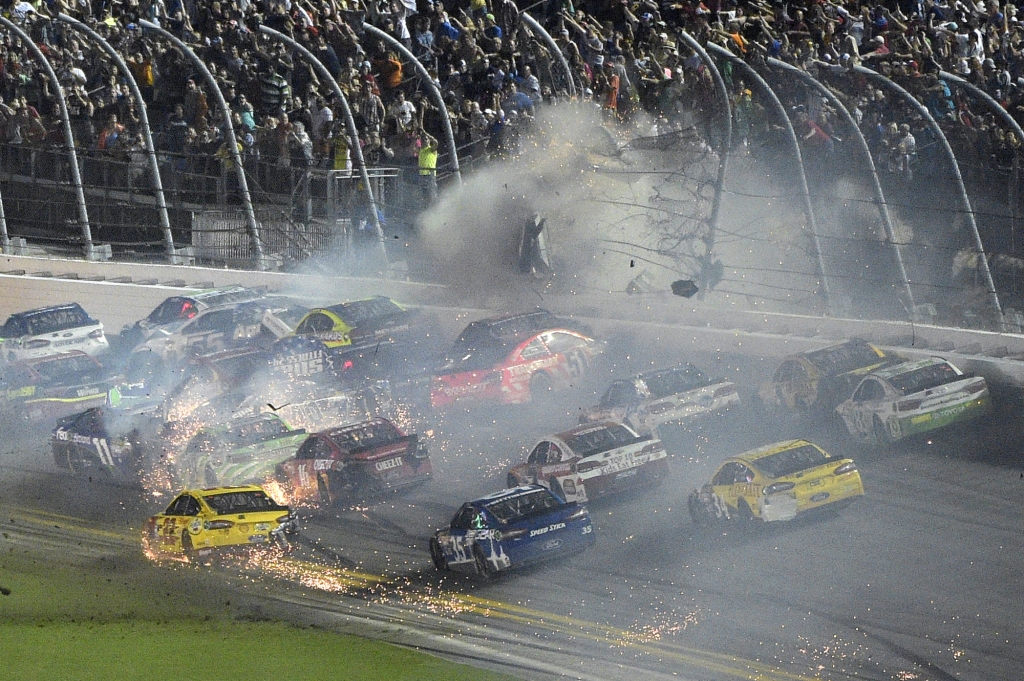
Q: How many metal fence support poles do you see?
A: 12